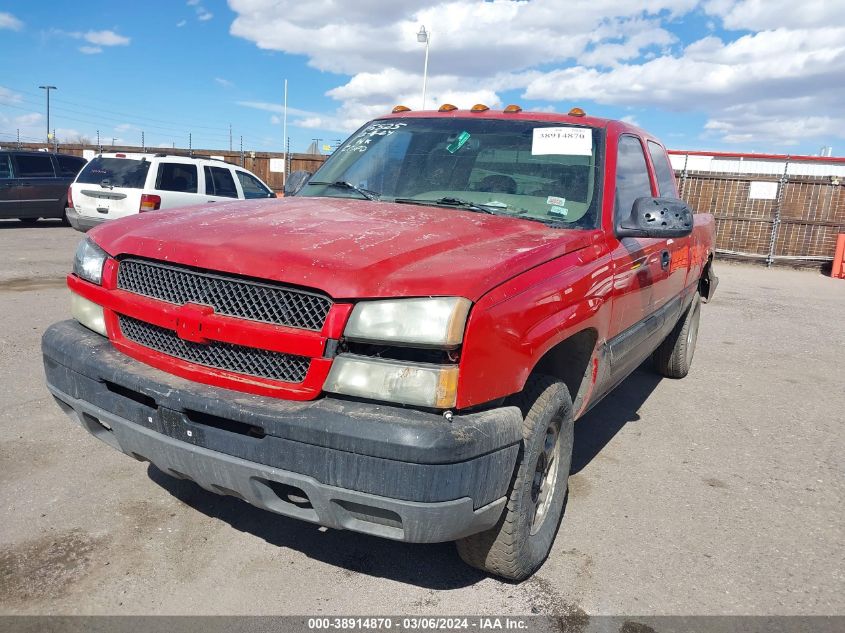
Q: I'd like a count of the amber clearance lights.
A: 5